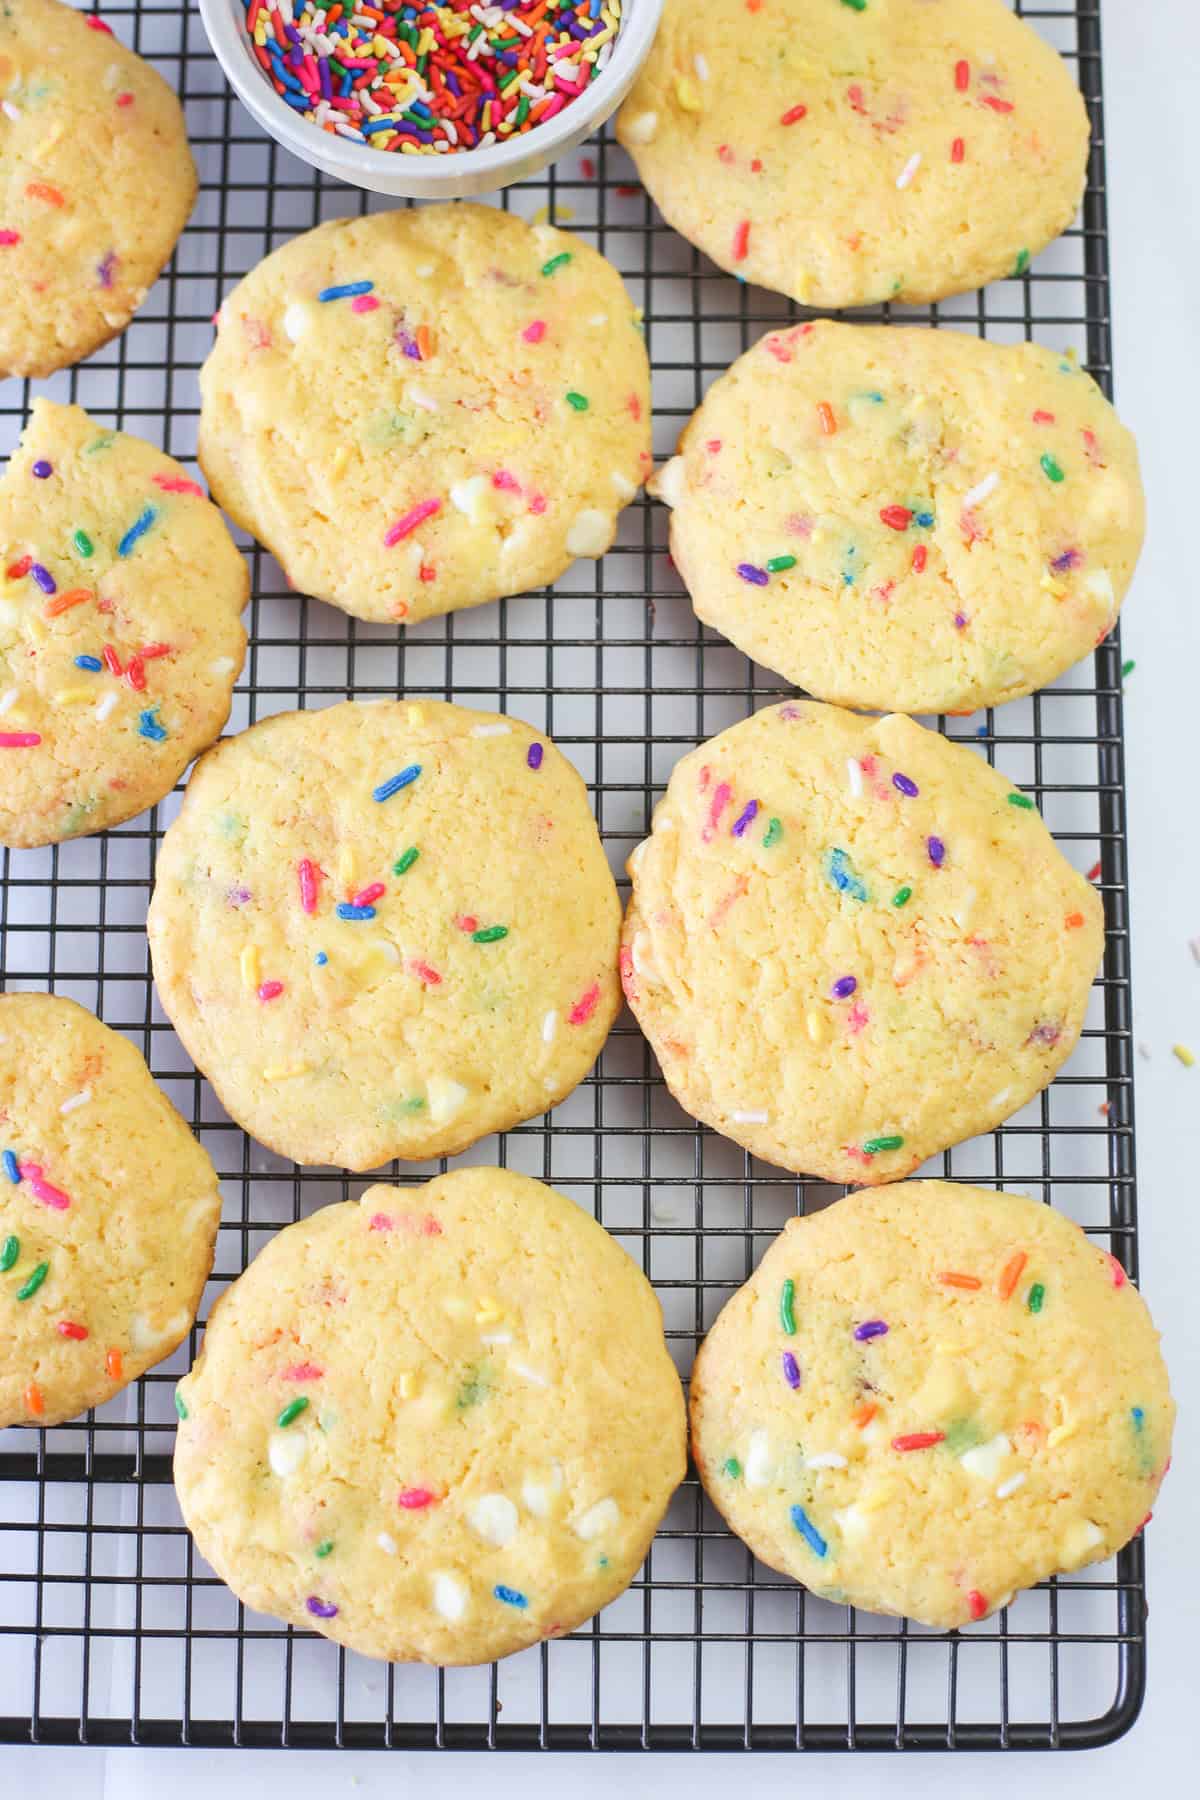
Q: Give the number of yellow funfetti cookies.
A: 10